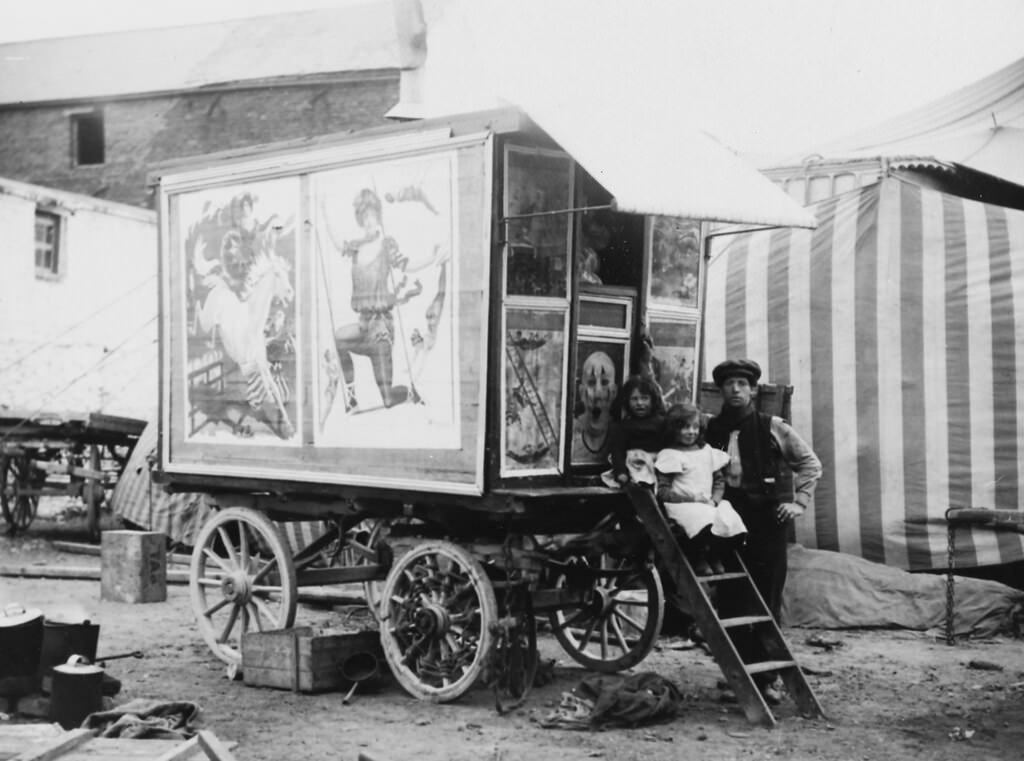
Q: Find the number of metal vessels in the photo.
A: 4